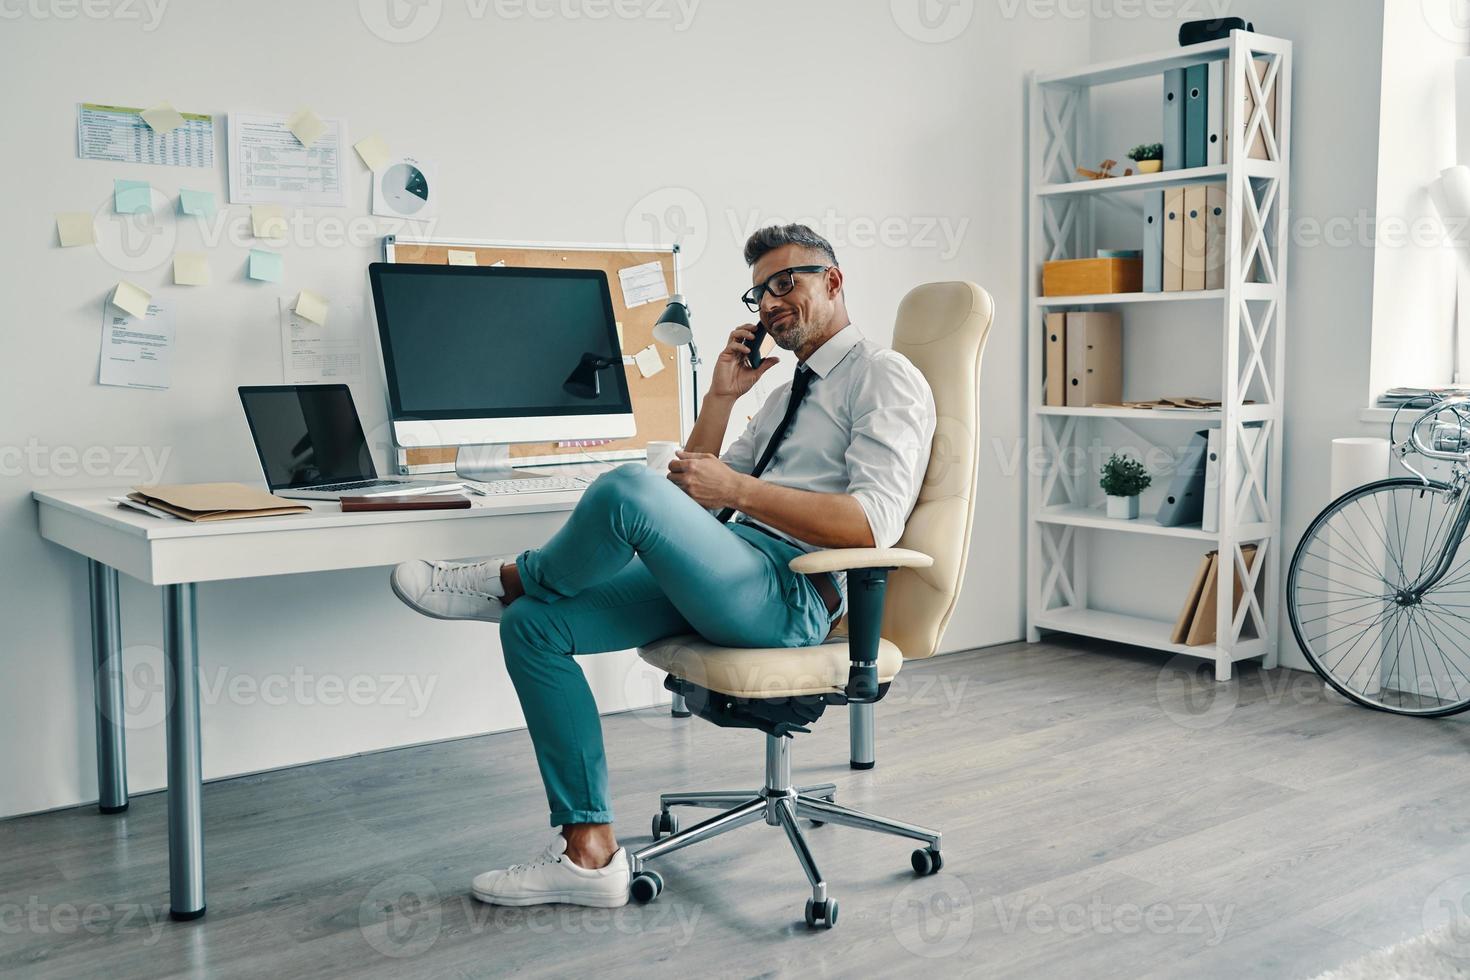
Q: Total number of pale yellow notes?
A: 11